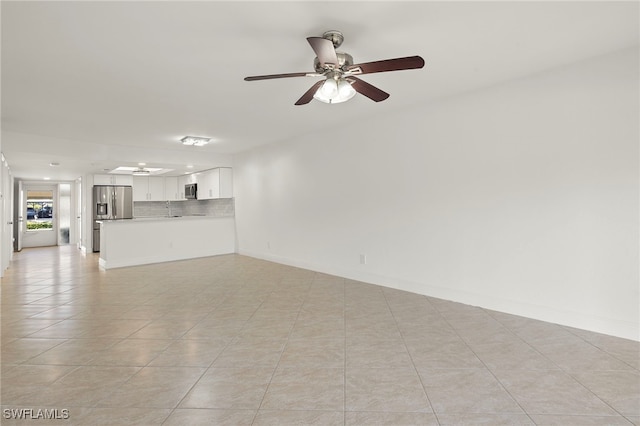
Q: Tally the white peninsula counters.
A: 1